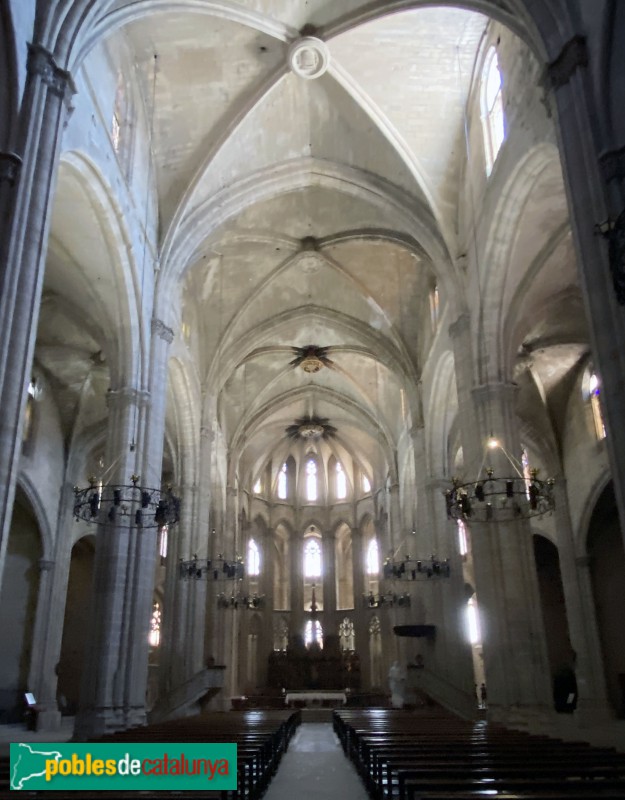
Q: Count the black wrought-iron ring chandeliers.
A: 6